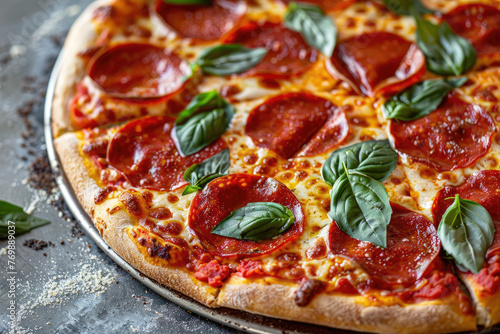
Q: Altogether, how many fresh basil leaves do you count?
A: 13